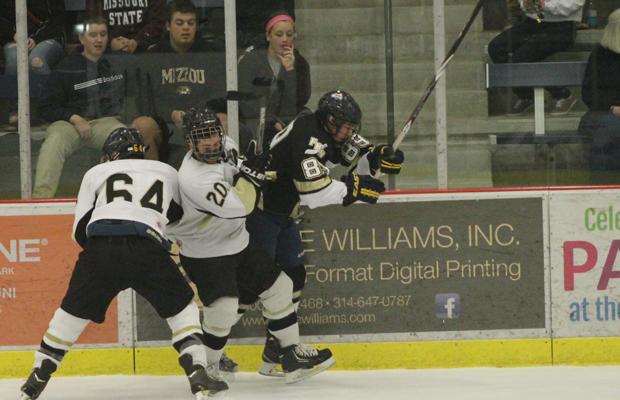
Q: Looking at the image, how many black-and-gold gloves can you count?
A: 2